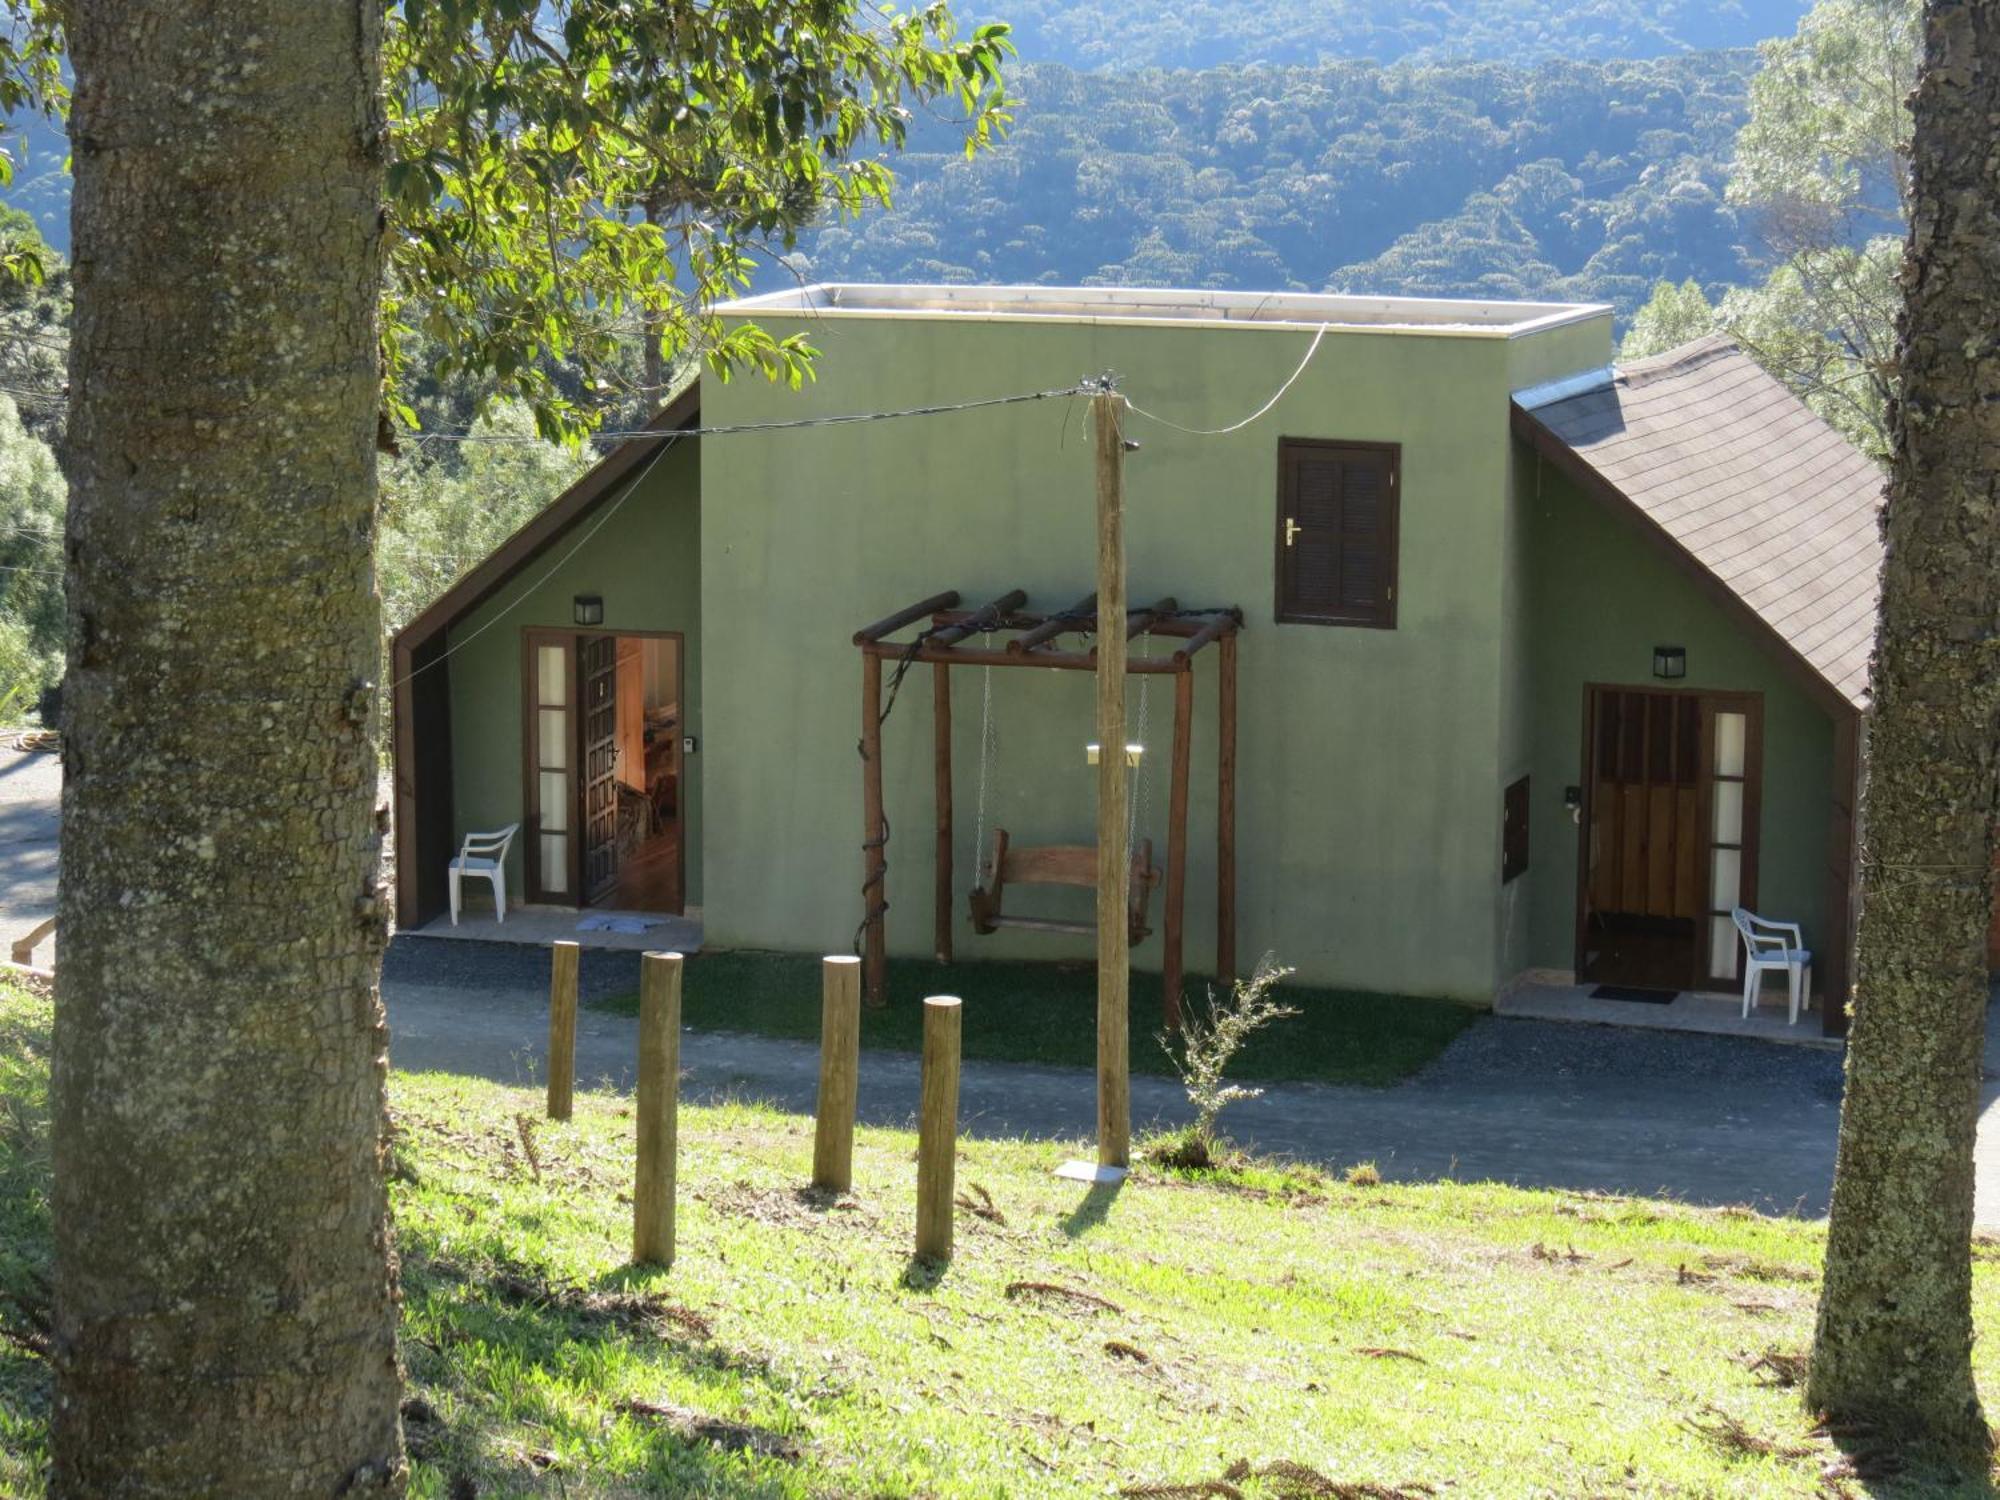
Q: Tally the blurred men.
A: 0